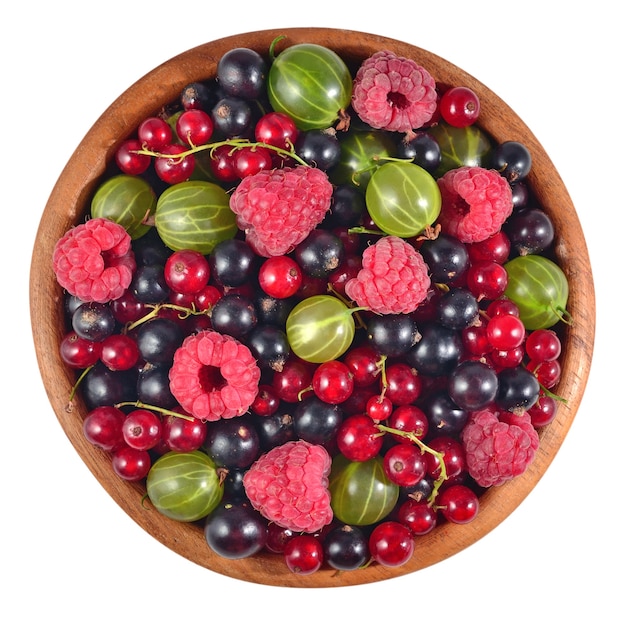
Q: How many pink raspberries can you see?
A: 8